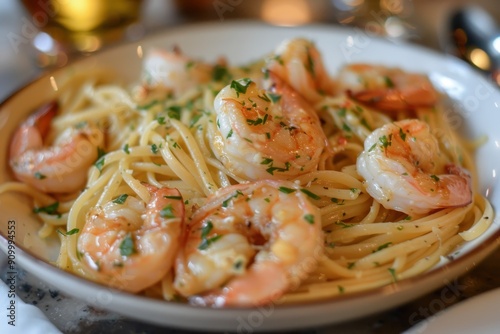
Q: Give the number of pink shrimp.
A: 8